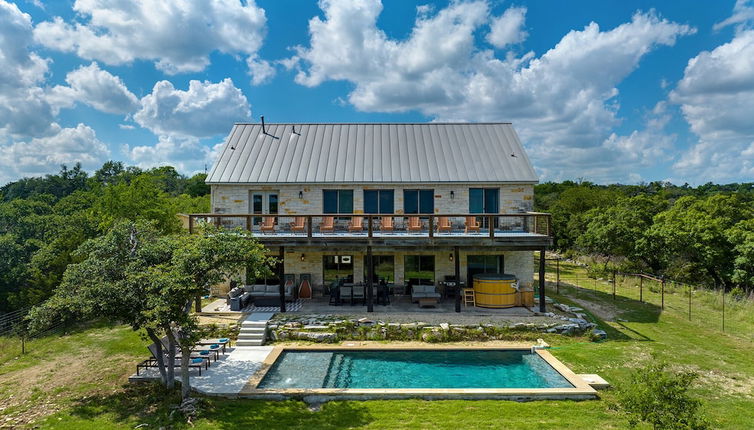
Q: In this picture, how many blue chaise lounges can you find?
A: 4